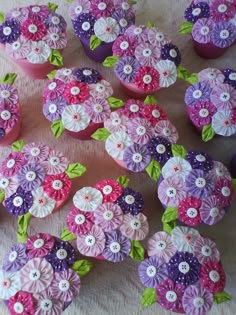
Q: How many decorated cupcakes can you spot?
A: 13